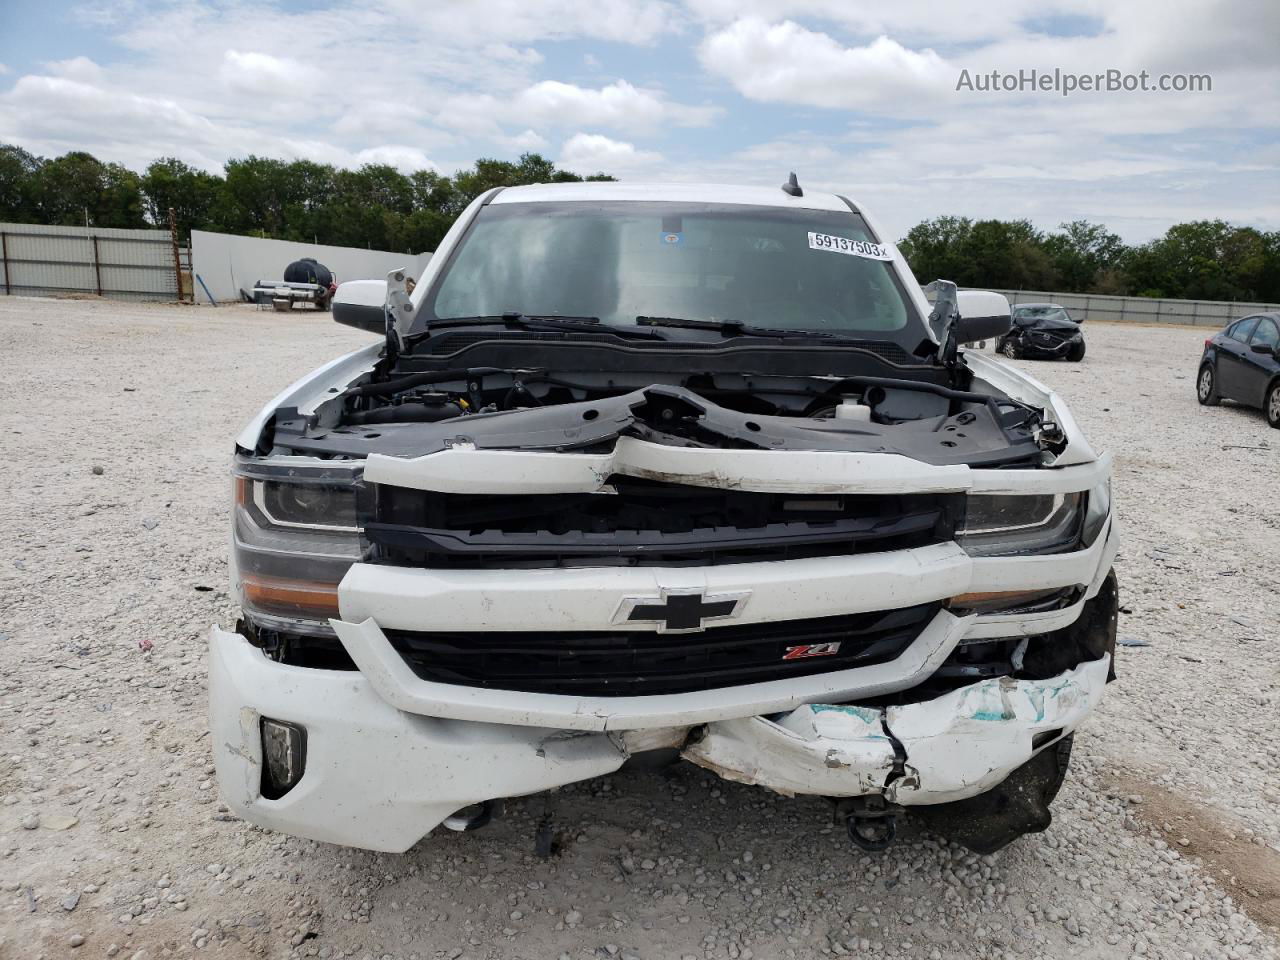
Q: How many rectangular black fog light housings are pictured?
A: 1